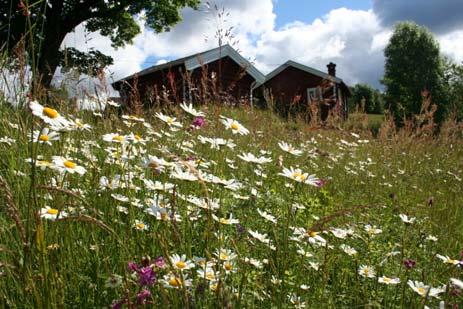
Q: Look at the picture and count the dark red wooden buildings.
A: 2